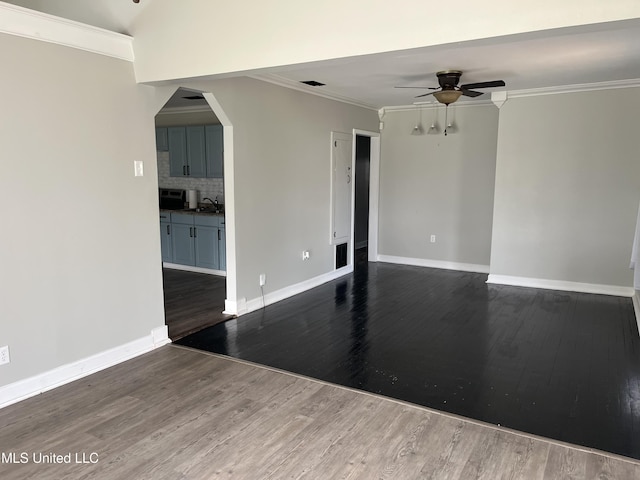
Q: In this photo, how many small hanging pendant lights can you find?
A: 3